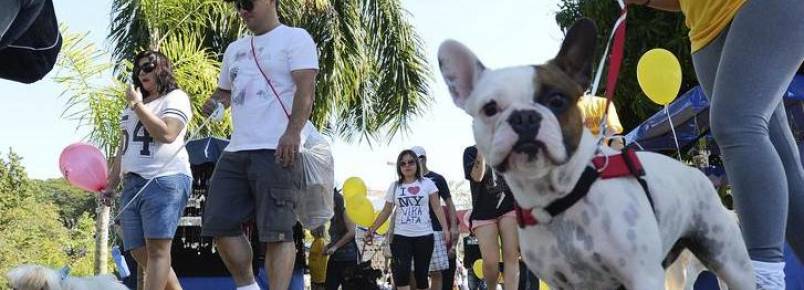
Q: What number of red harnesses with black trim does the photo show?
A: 1